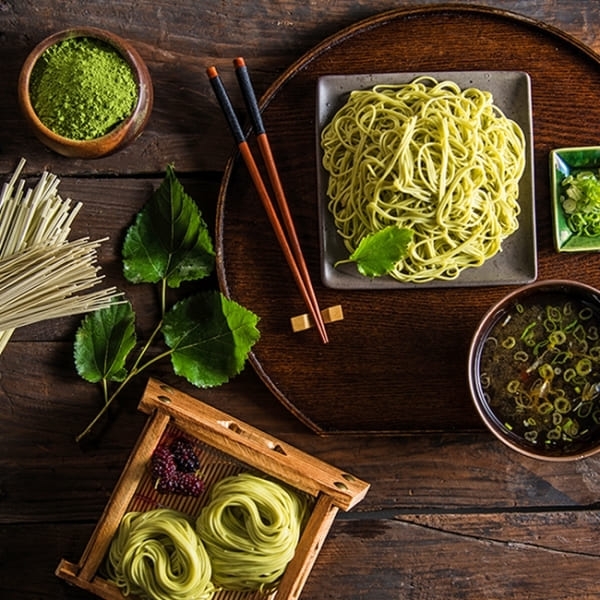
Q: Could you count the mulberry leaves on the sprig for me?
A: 3